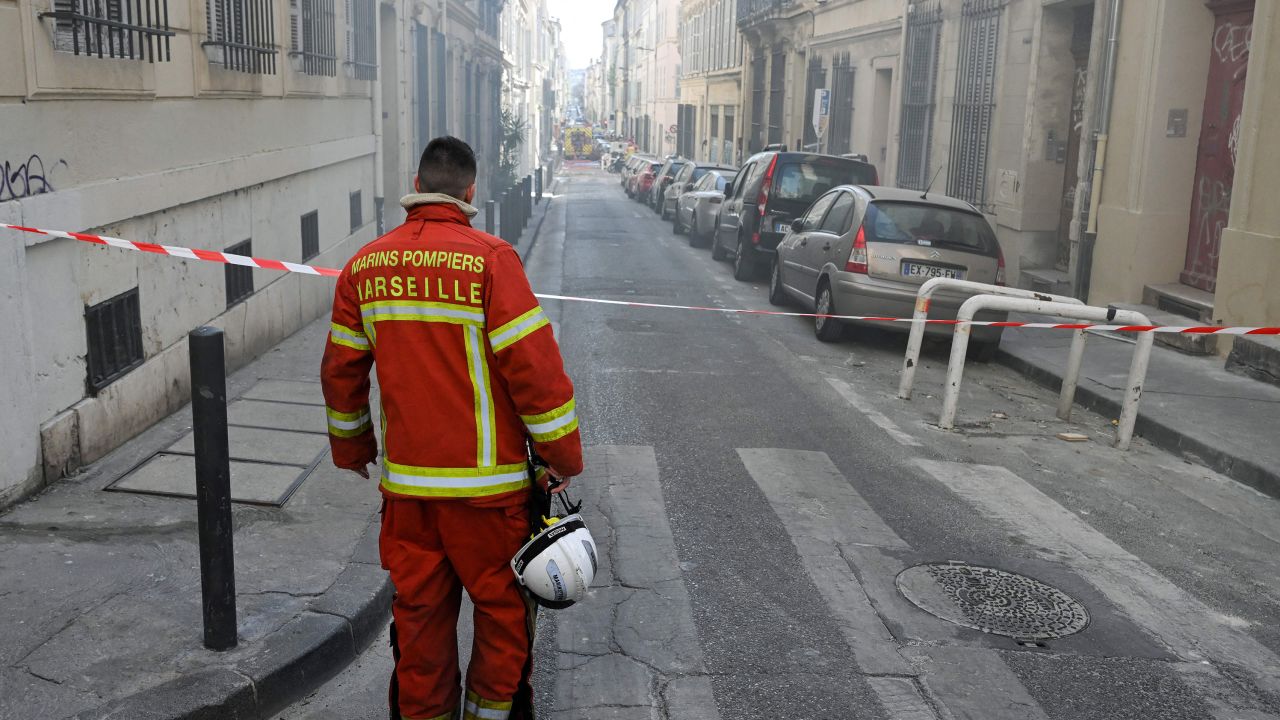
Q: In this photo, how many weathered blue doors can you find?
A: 0